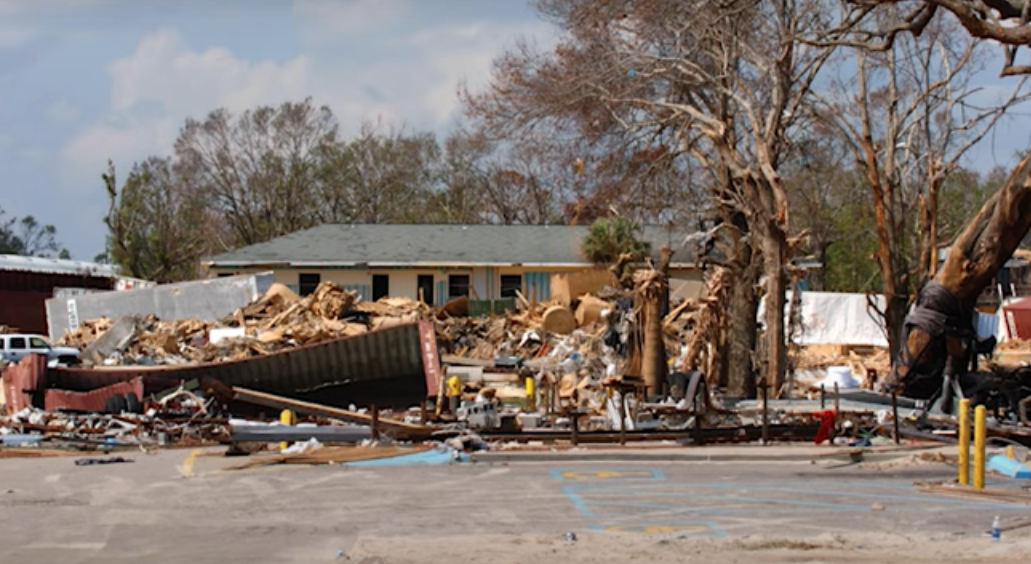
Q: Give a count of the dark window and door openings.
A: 5